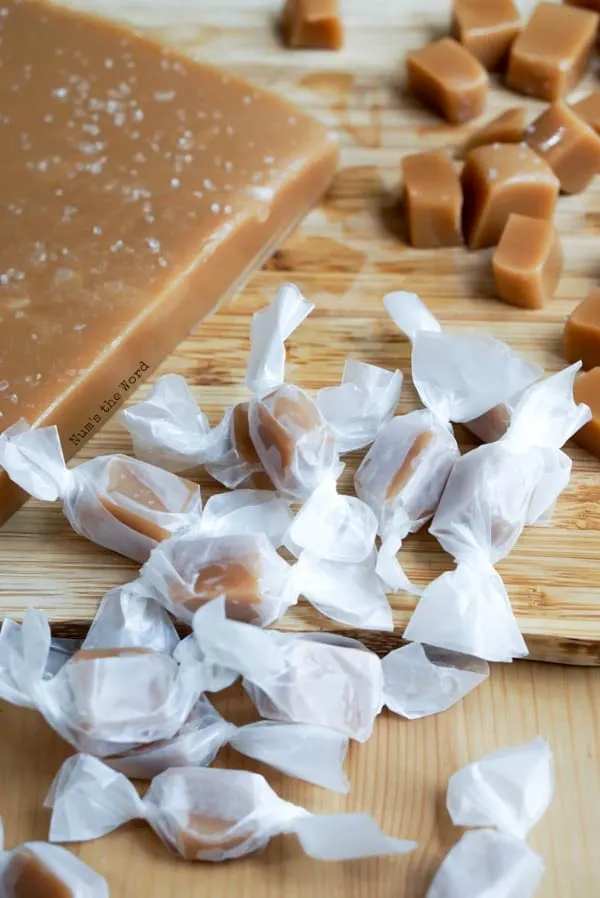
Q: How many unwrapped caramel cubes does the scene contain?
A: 13